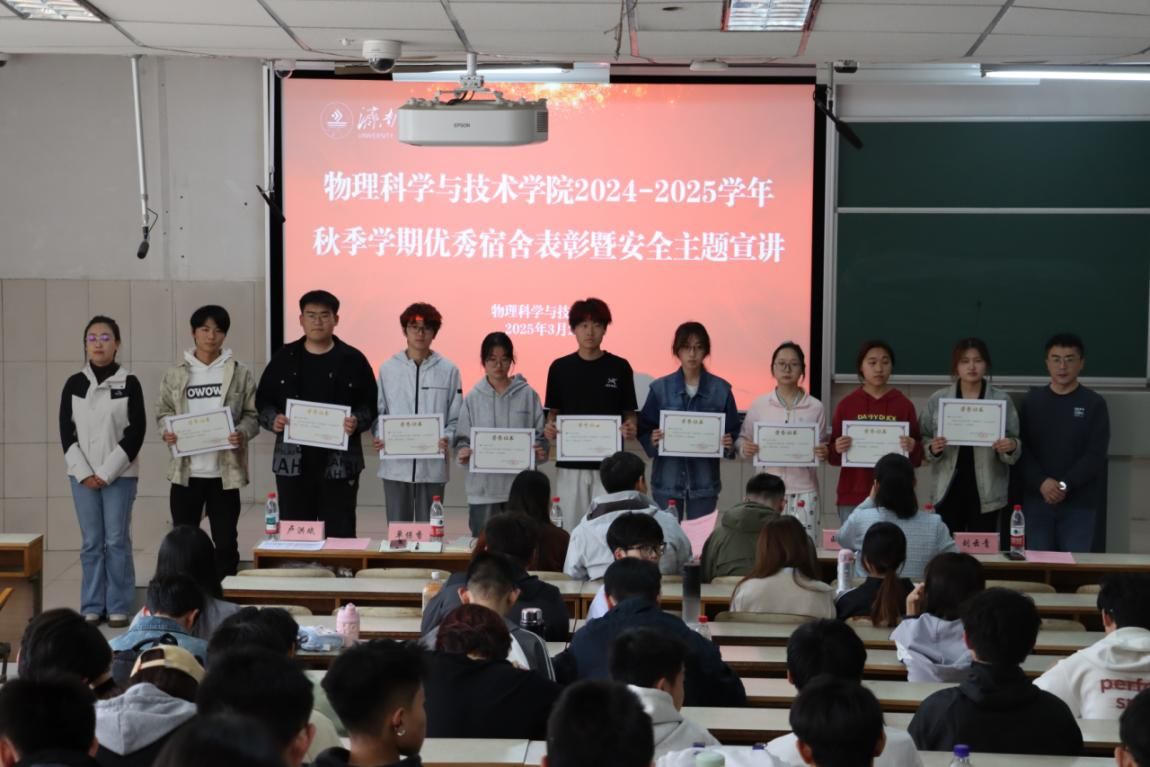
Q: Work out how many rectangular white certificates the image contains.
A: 9